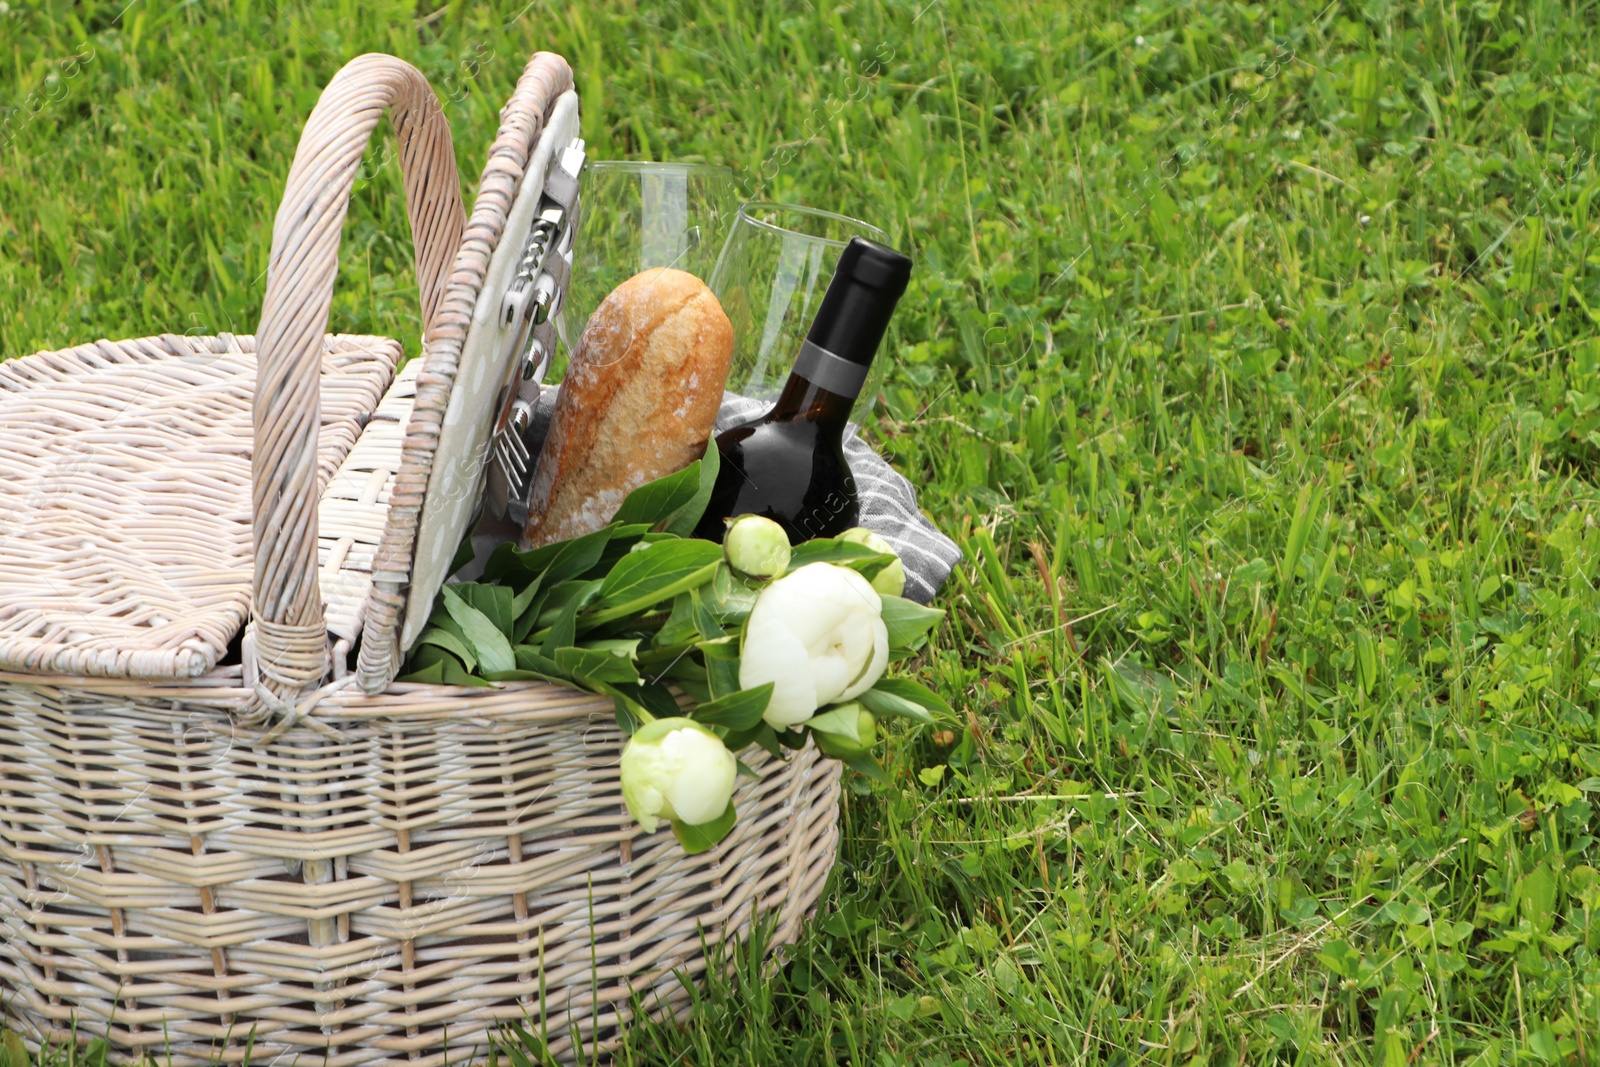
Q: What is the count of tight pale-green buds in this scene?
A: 3